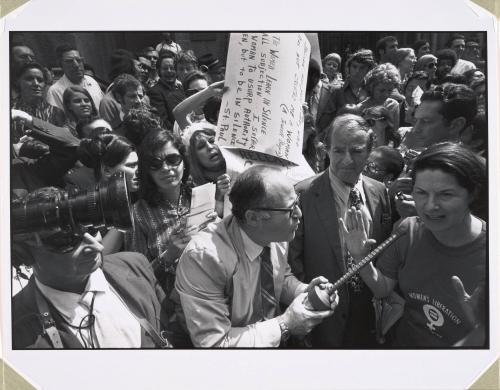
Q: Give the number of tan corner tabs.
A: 4